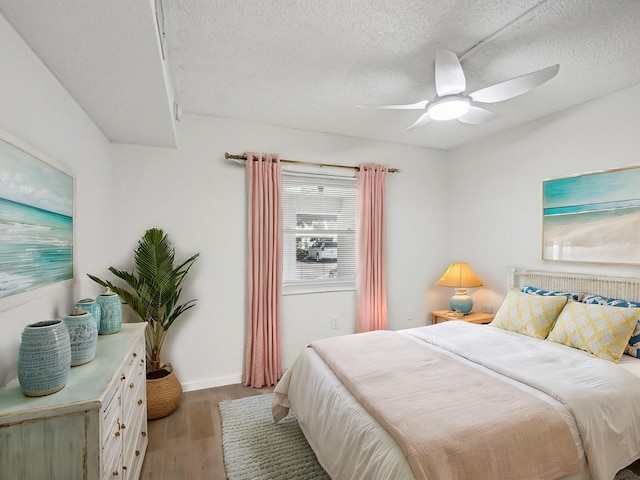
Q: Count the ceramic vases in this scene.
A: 4